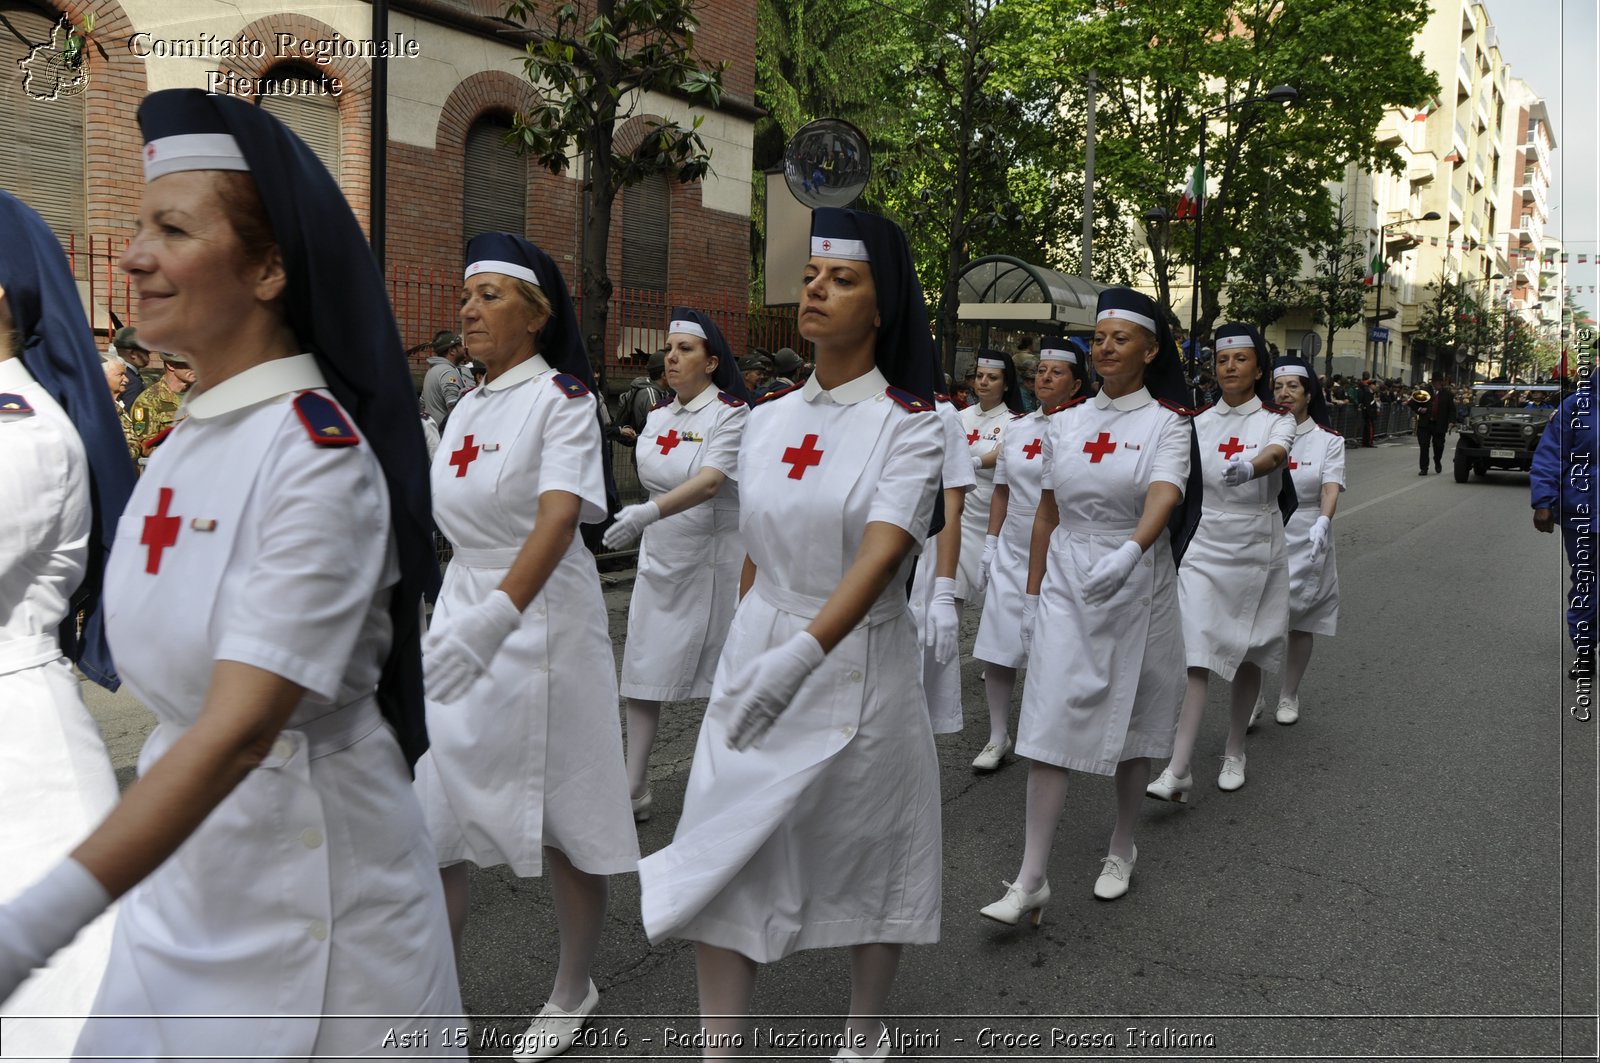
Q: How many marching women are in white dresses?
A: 11